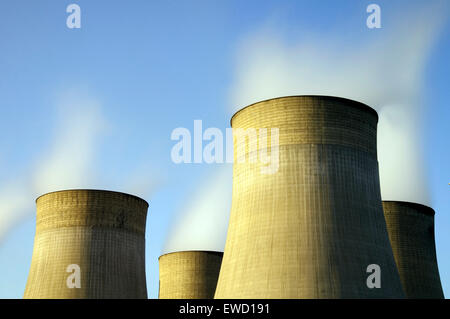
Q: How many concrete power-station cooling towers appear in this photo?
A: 4